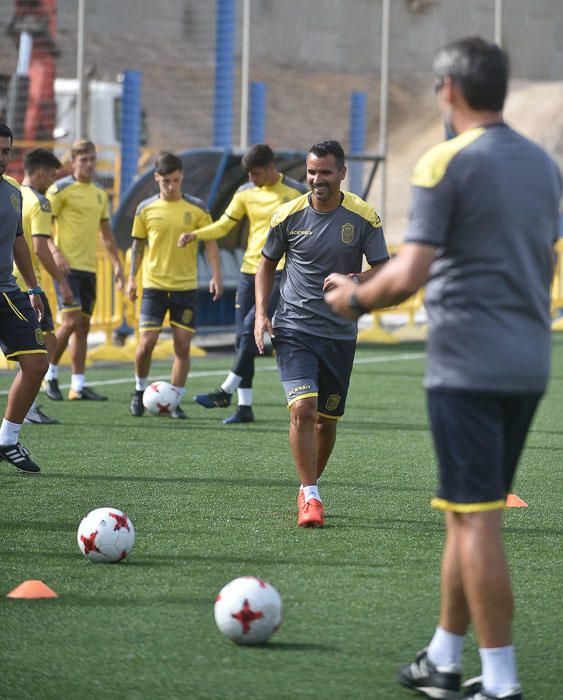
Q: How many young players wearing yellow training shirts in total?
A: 4